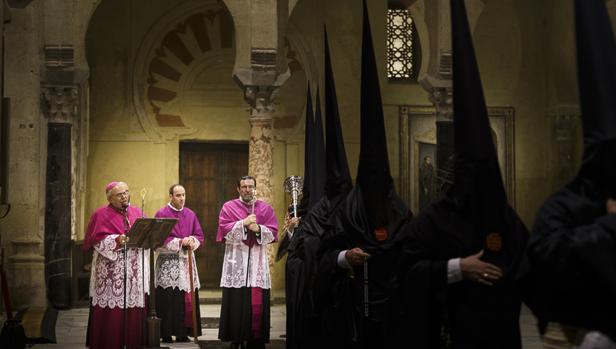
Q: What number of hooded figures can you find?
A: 6